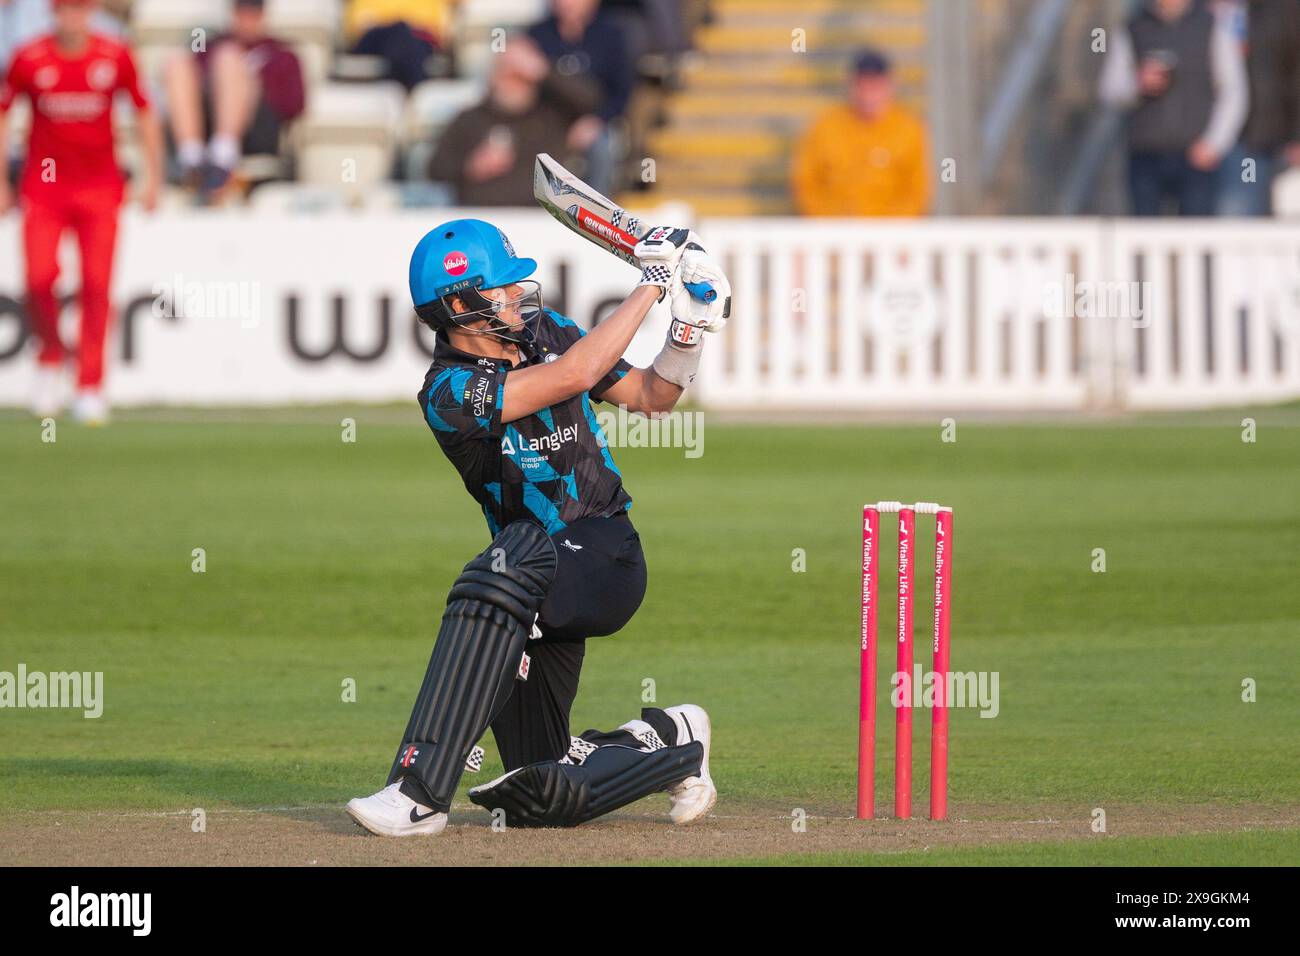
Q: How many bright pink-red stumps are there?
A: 3